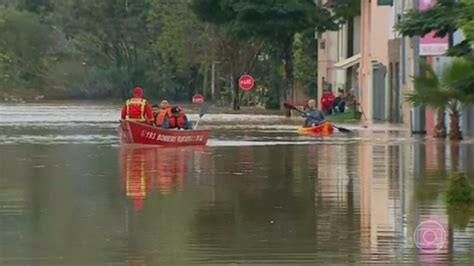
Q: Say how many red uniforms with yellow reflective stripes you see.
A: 1